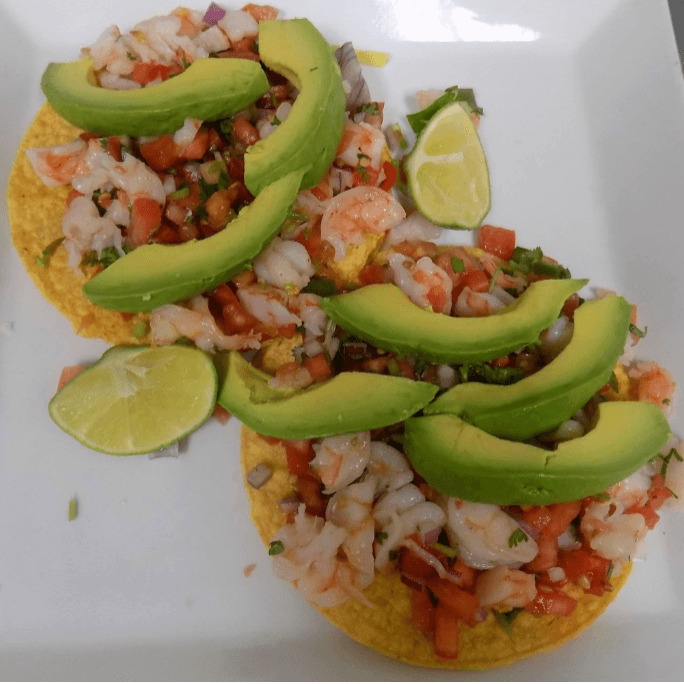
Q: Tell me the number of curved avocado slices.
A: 7